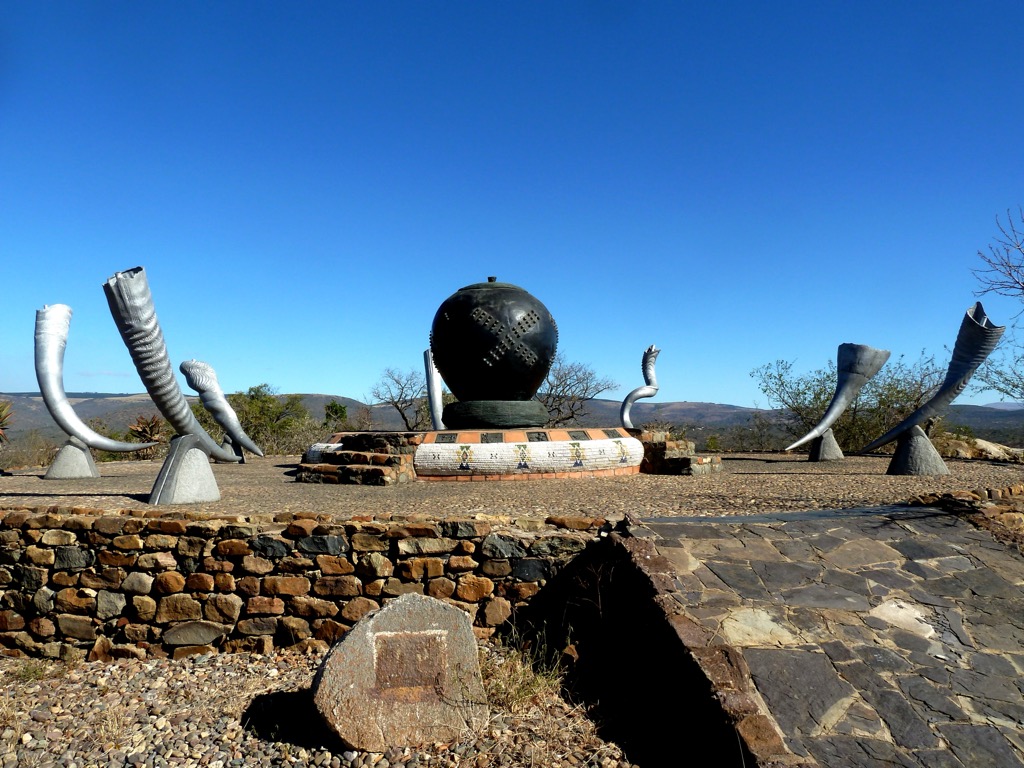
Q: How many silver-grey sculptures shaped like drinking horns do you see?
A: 7